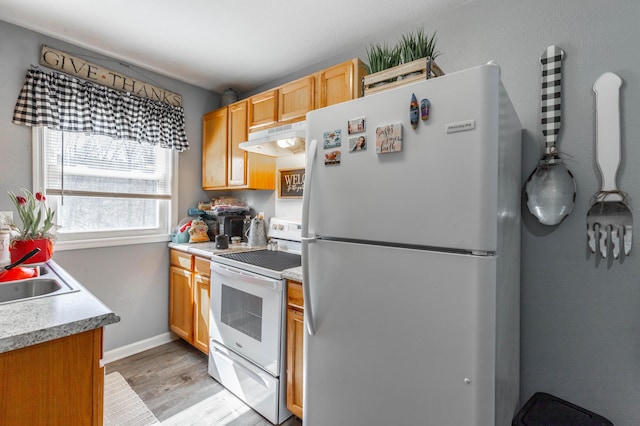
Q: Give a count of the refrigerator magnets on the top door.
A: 7